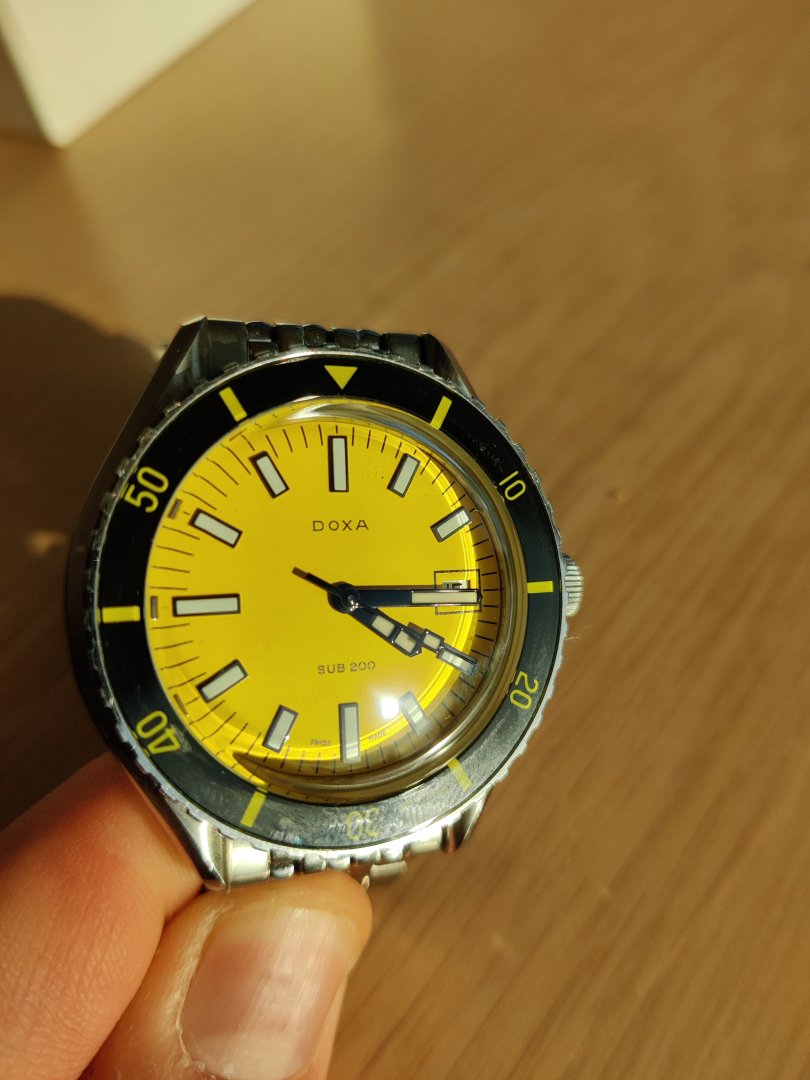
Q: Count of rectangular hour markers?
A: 11